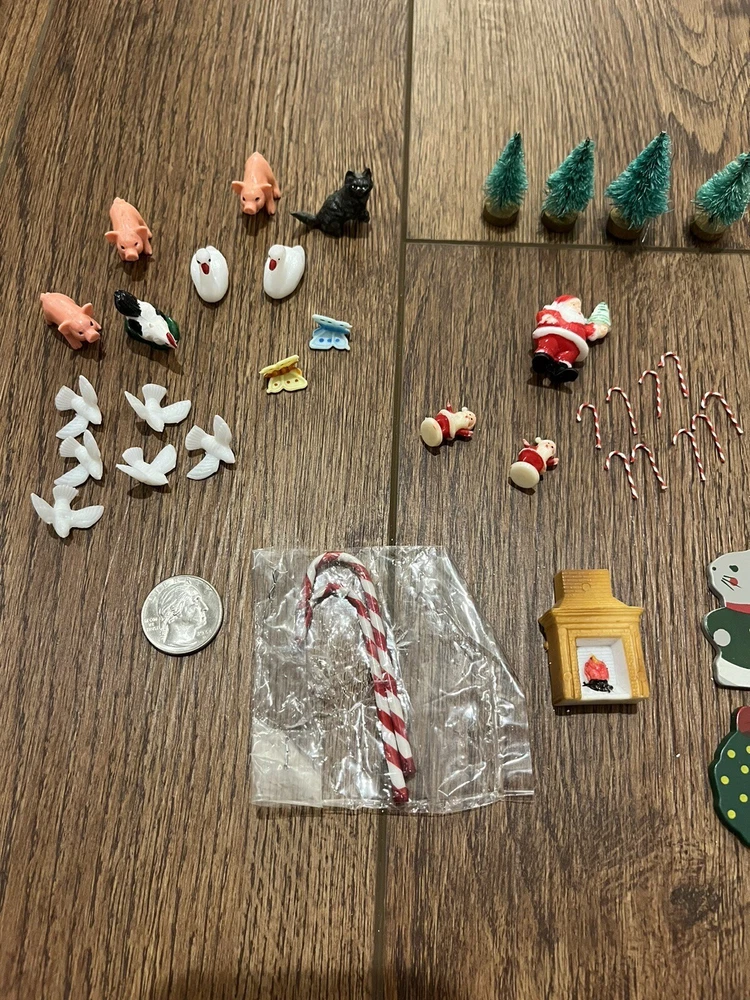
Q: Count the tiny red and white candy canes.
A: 9